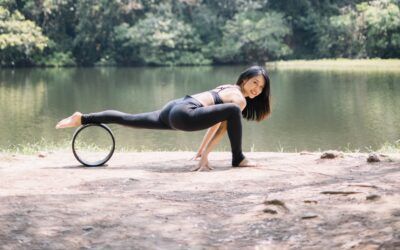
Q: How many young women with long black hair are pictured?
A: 1